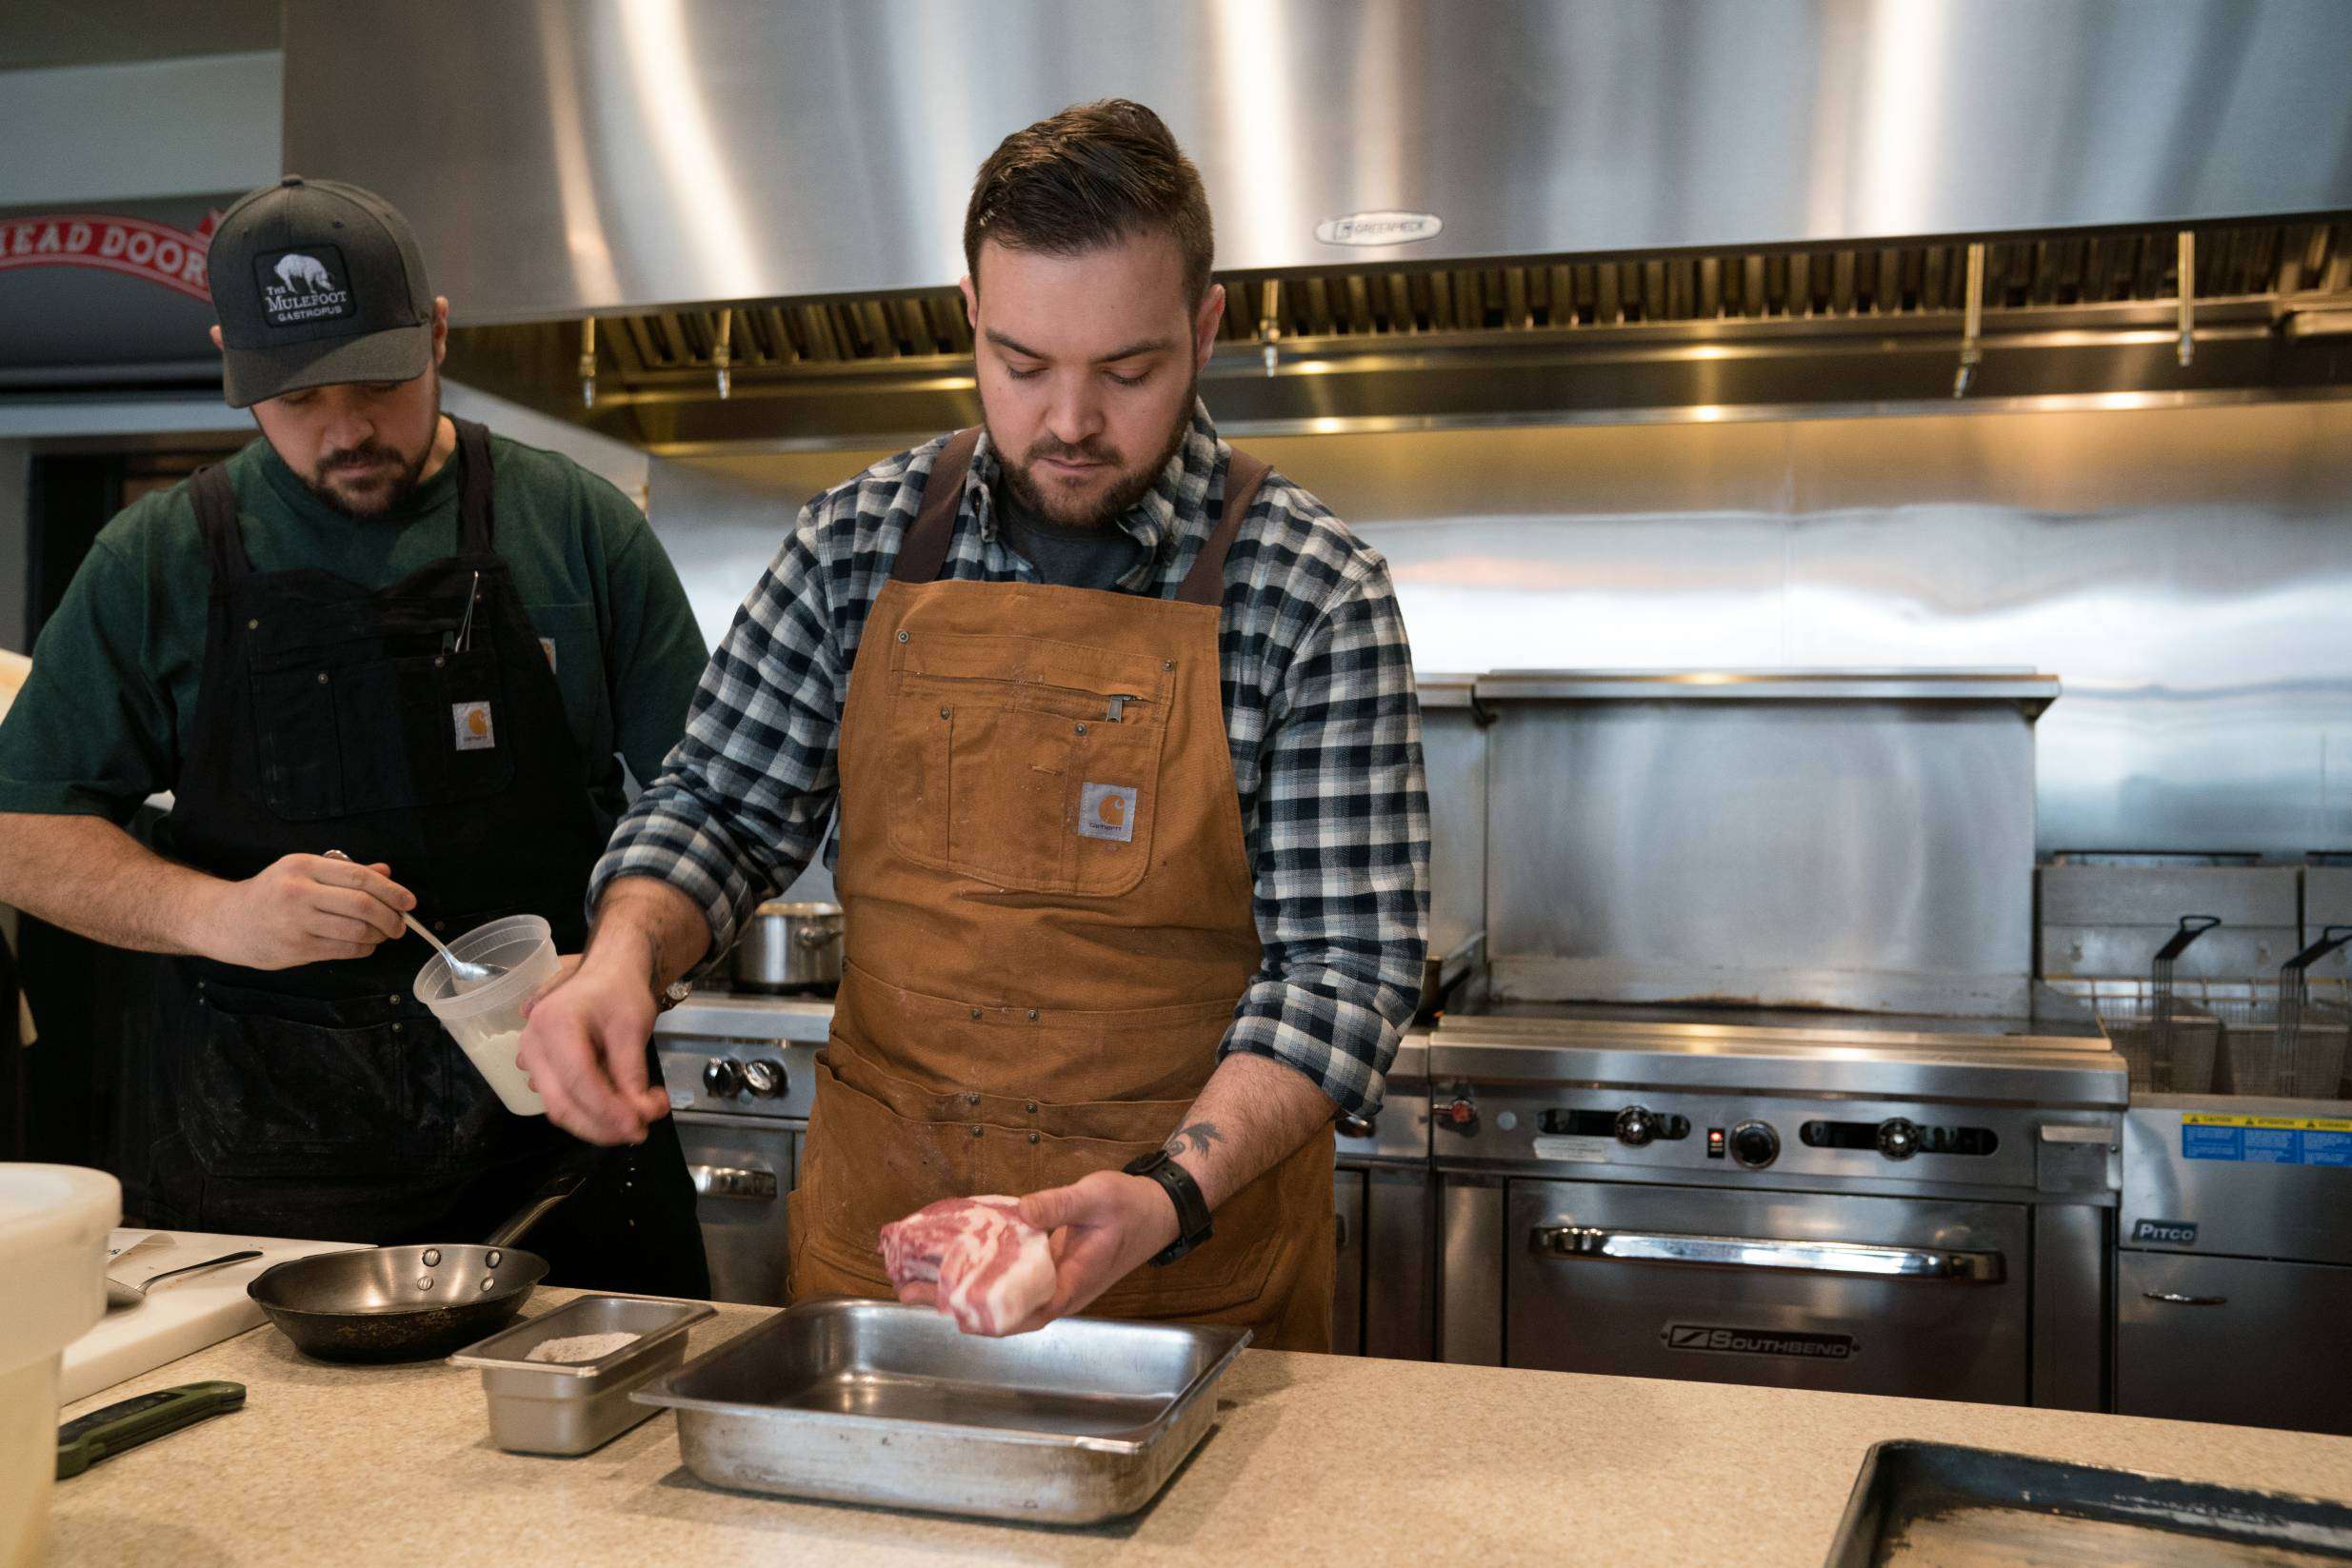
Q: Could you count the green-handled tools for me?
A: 1